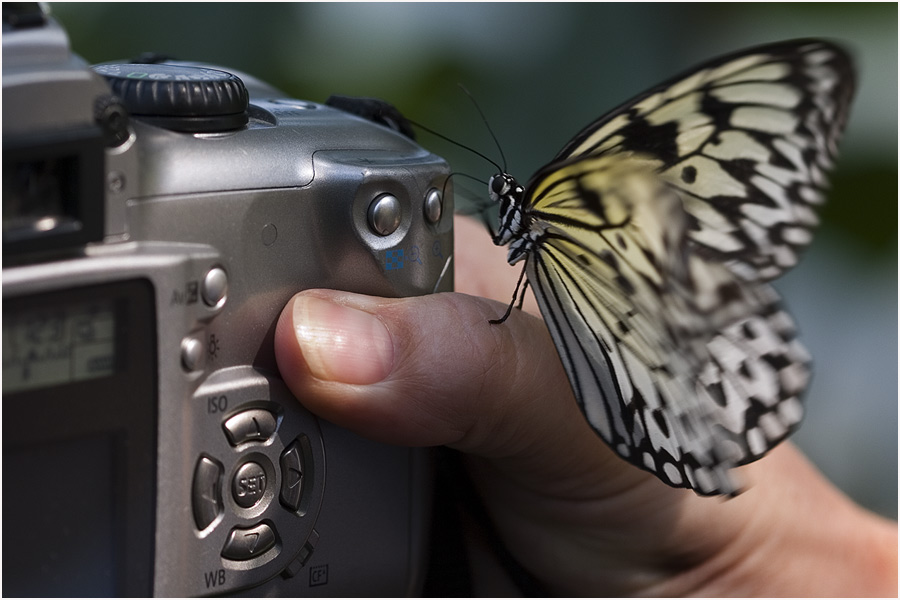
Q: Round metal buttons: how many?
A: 5